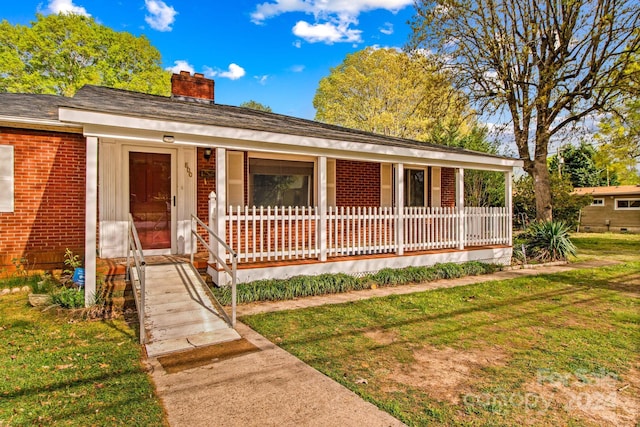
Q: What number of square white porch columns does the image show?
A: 6